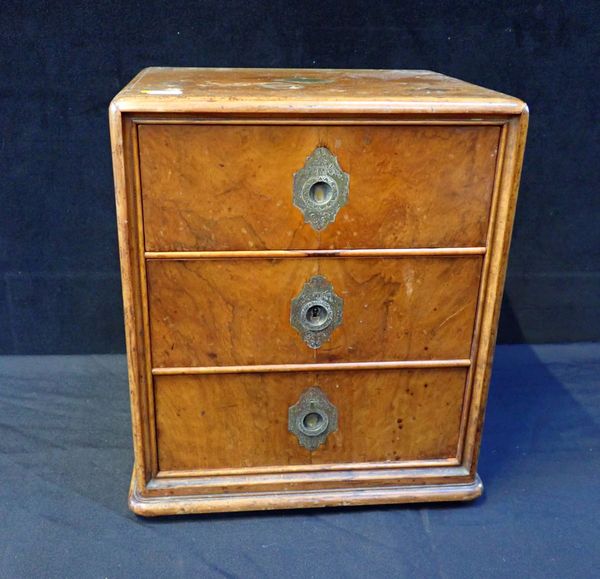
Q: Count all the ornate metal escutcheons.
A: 3